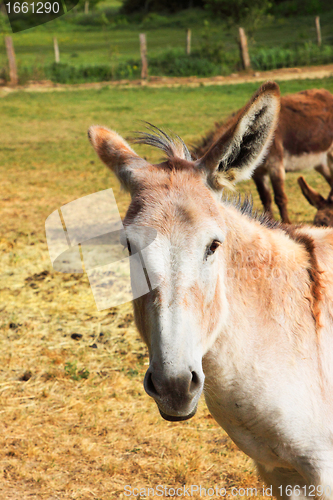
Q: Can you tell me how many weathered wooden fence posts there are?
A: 6